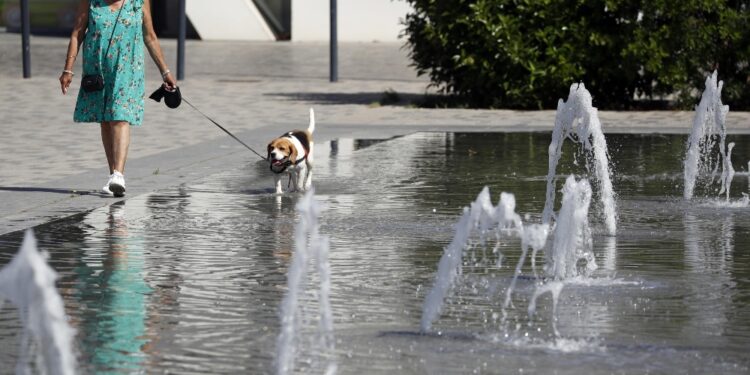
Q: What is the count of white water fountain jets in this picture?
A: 6